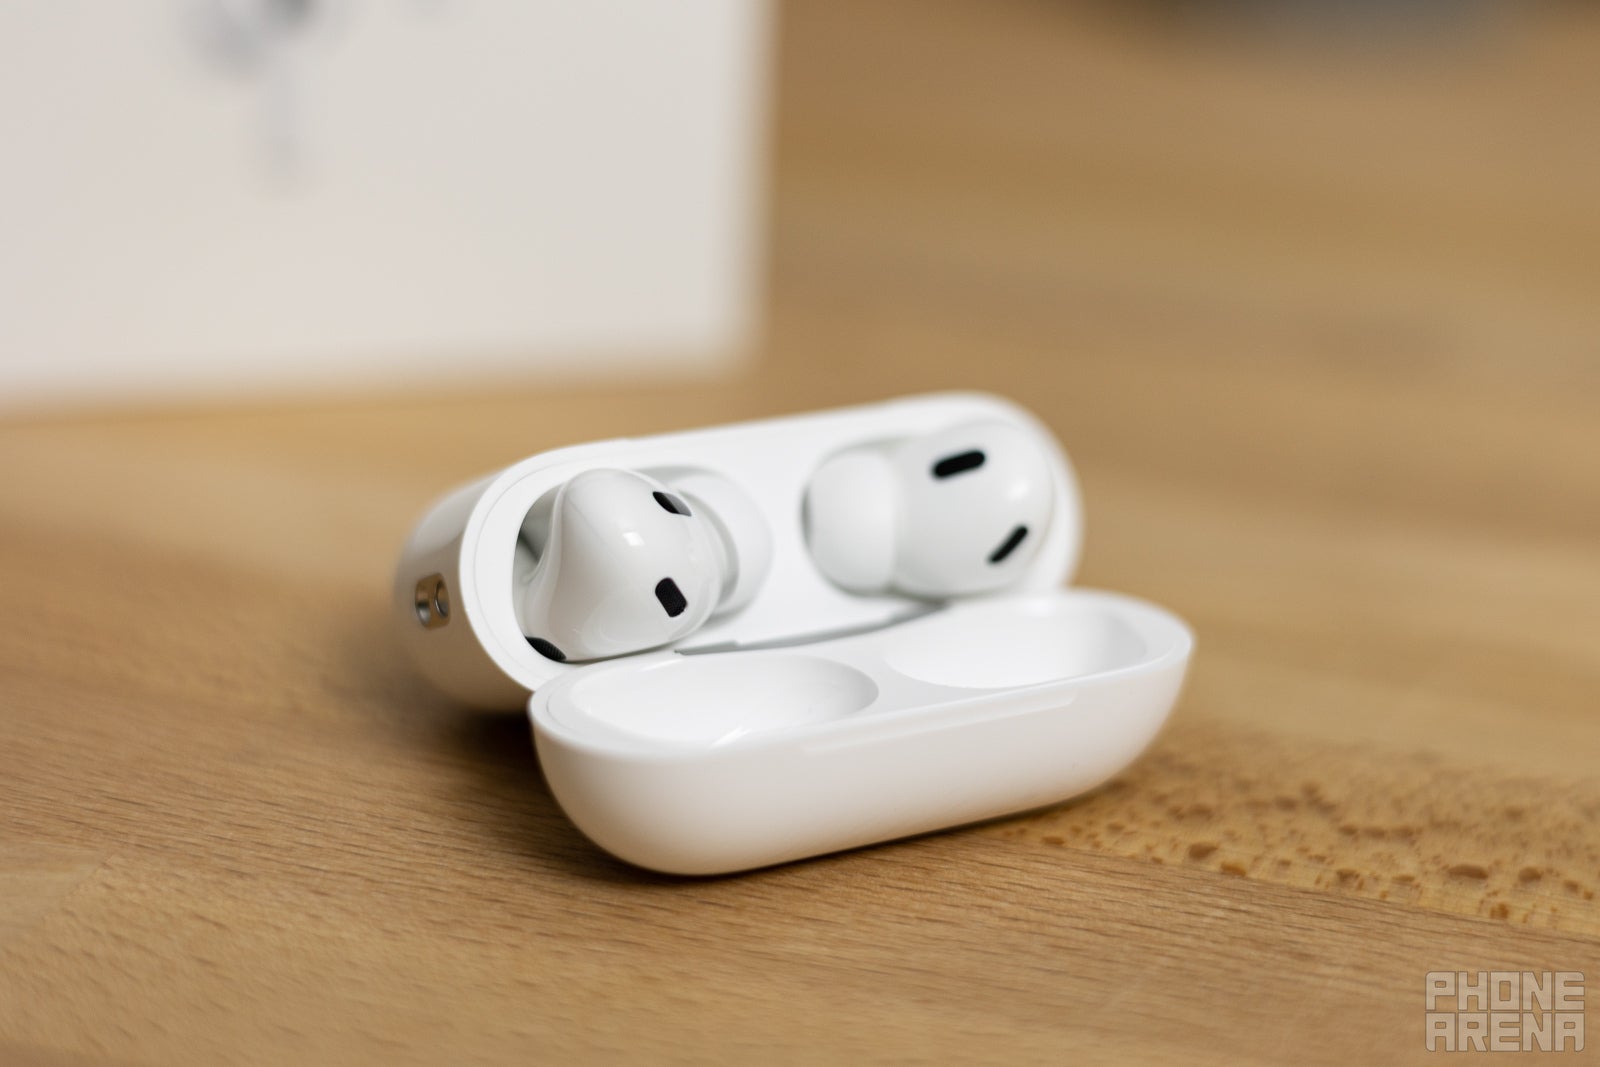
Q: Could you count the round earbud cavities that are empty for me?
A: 2